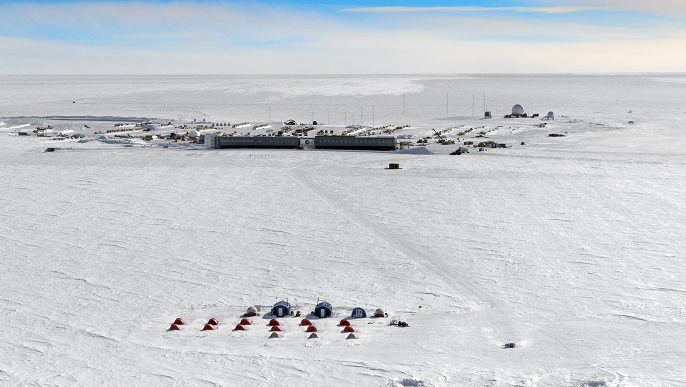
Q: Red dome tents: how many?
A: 12